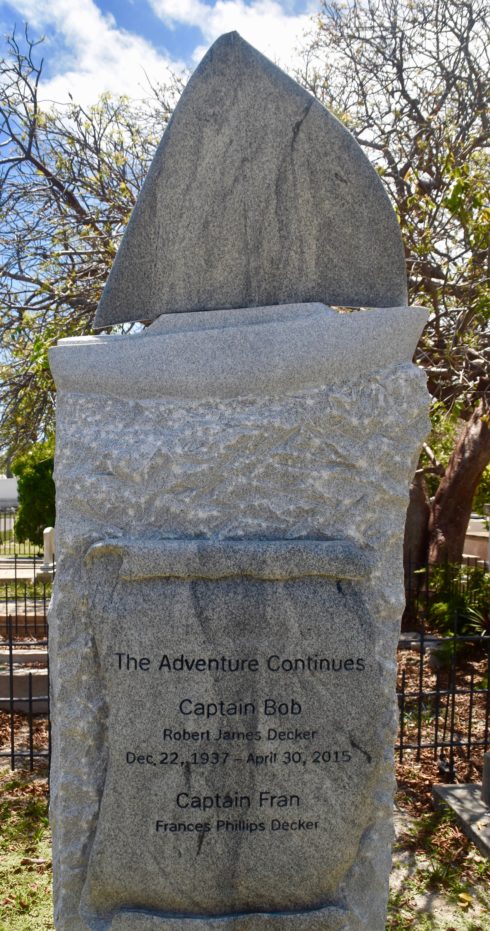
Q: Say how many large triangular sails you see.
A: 1